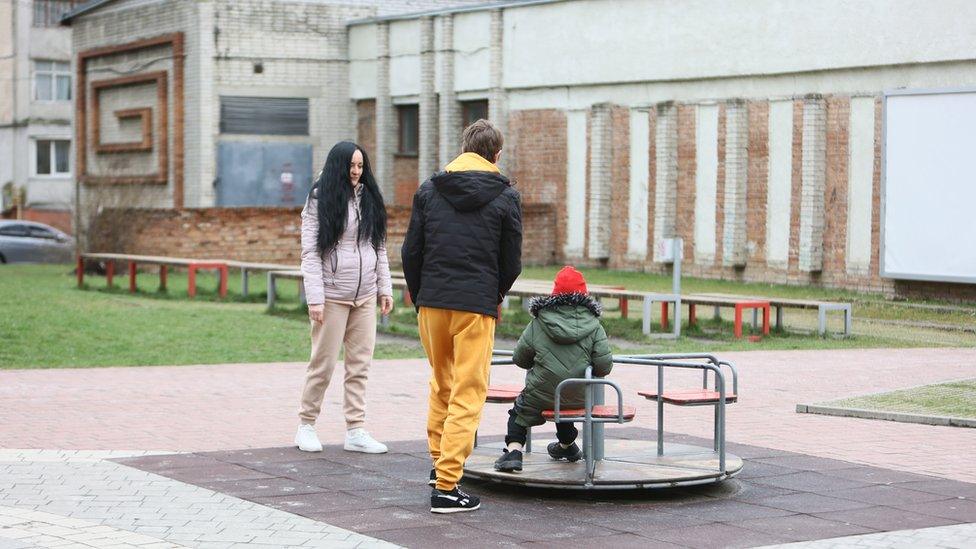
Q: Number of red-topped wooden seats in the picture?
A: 3